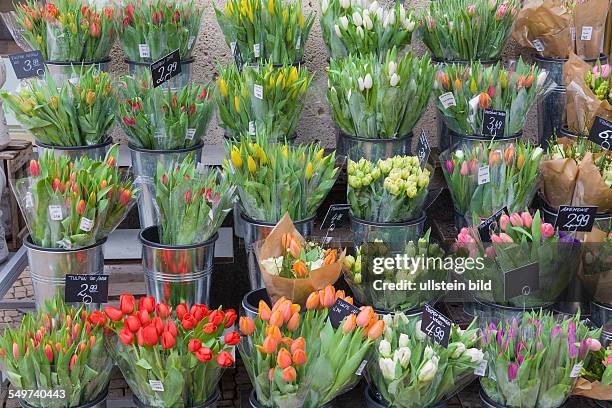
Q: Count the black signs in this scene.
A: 13